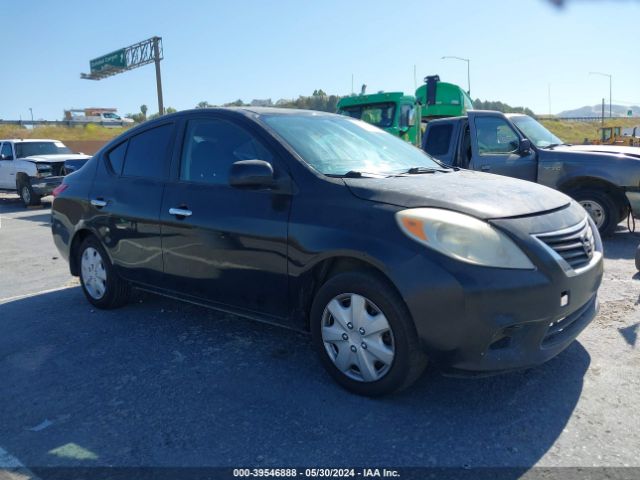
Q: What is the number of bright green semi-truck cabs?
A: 1